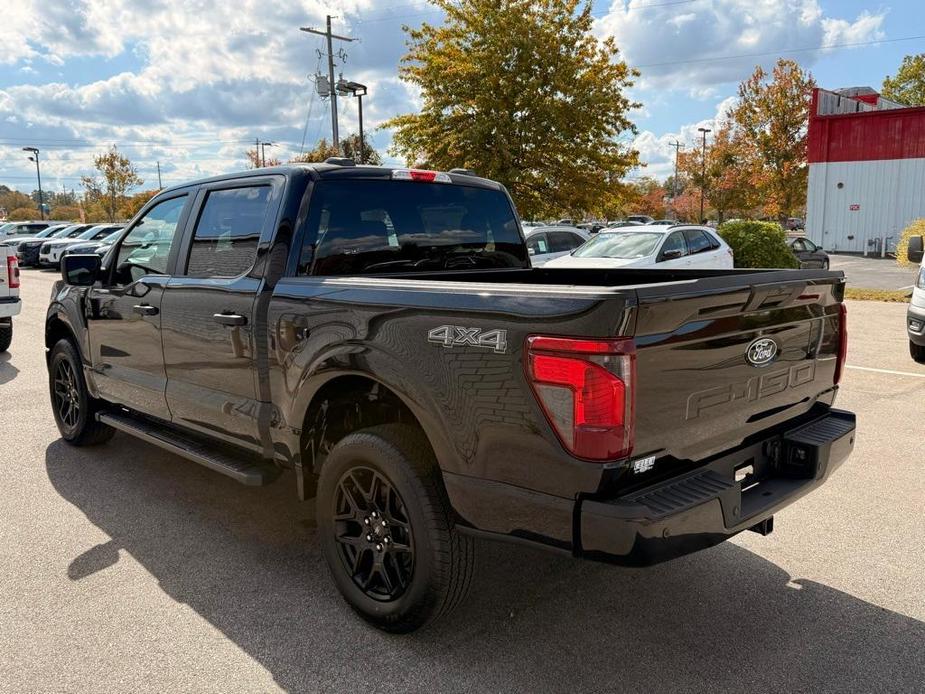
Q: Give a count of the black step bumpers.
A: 1